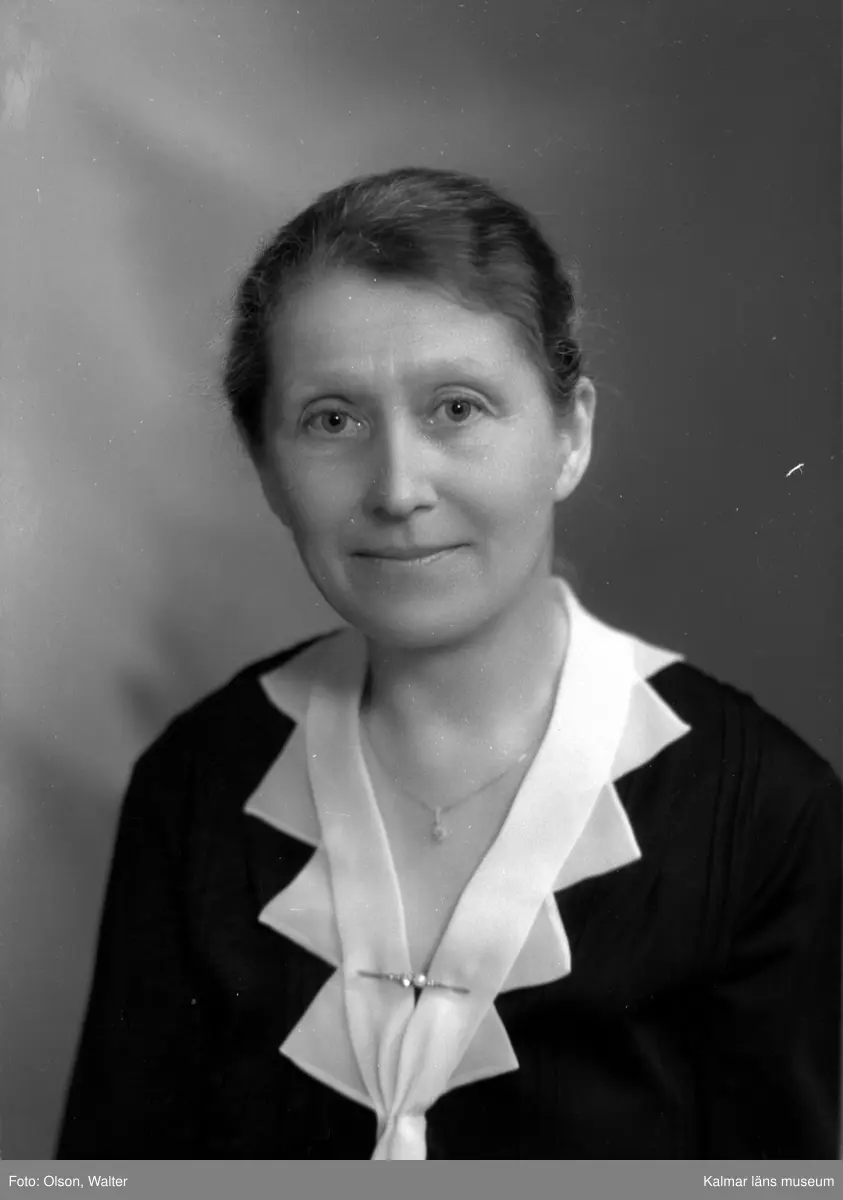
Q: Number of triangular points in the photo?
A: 9